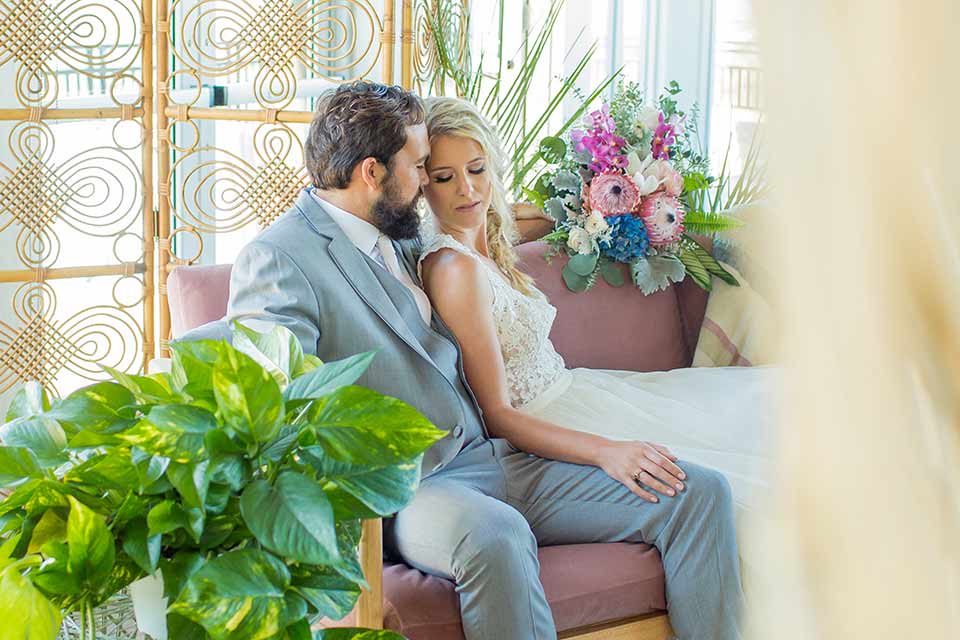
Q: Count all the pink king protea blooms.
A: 2